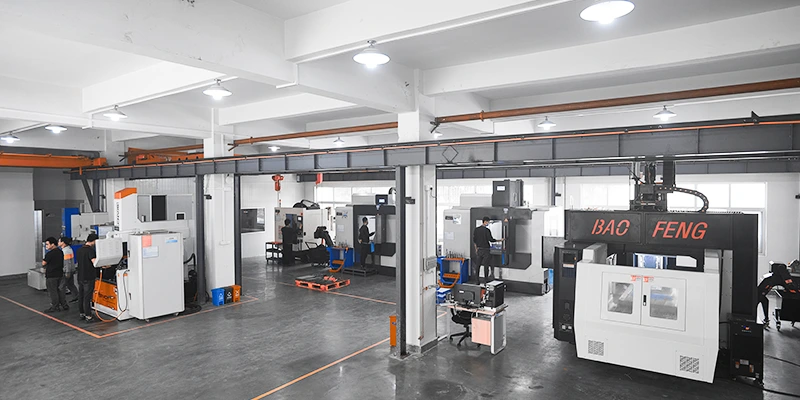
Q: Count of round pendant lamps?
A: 11